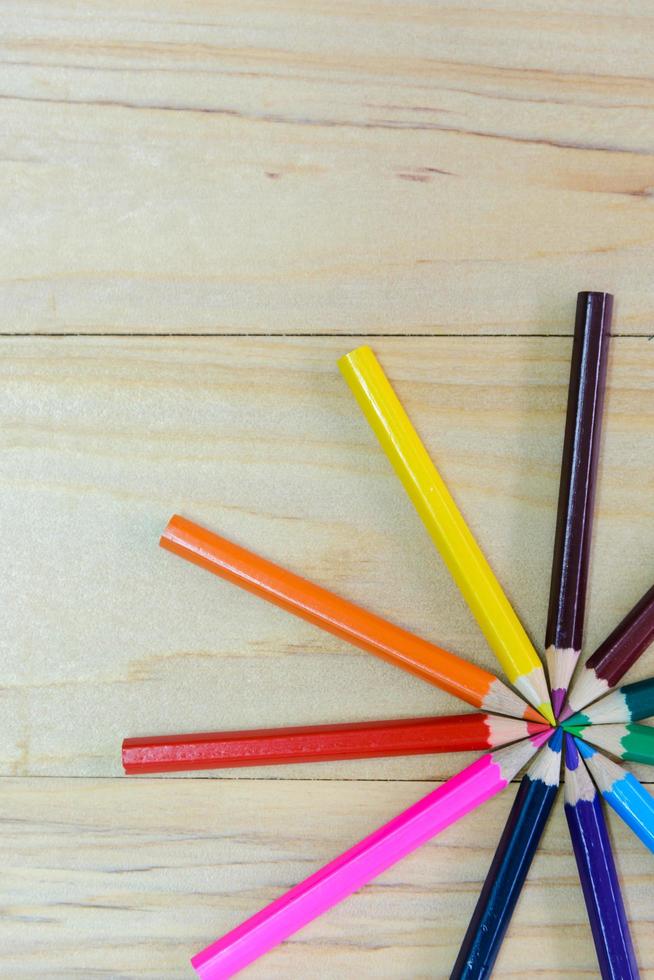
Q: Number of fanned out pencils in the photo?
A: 11